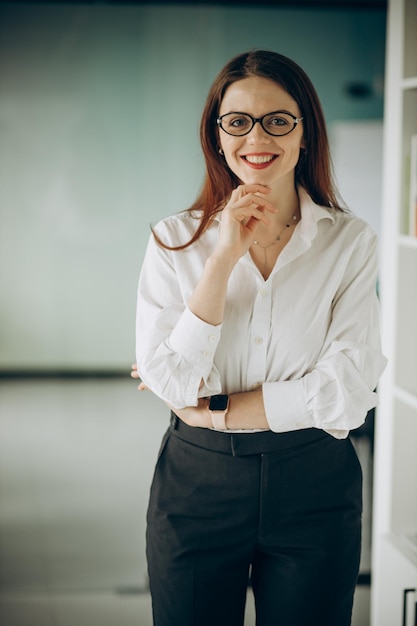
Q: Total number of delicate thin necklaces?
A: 1